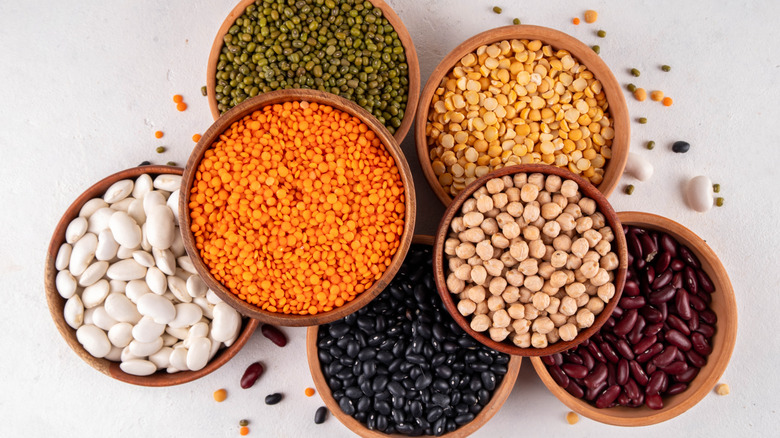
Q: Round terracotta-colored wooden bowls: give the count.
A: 7